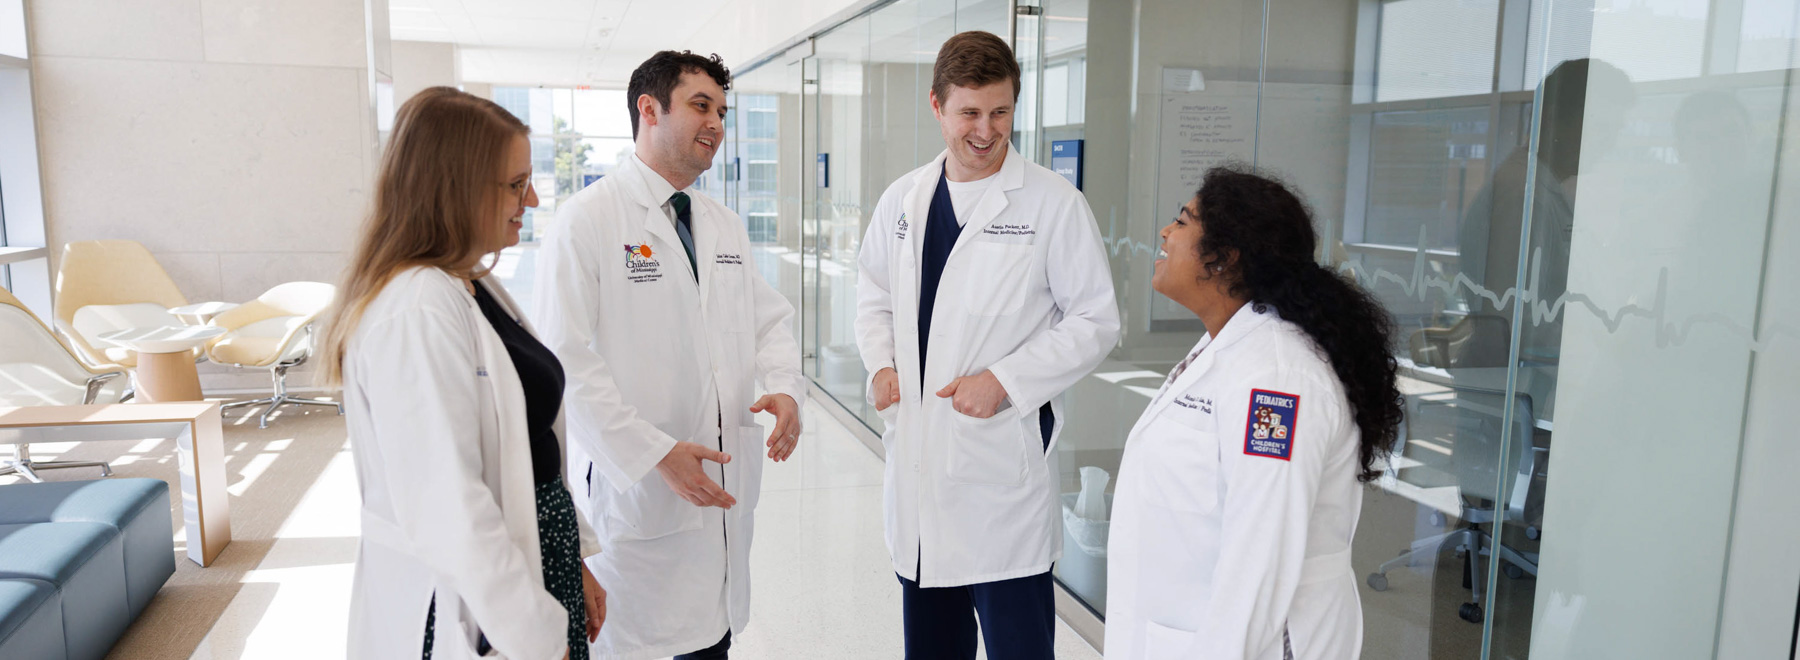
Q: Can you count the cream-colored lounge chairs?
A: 3